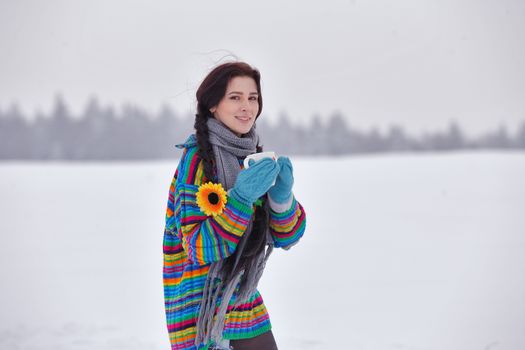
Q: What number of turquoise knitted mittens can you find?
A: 2